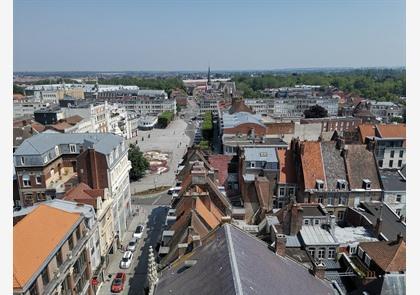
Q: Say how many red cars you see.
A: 1